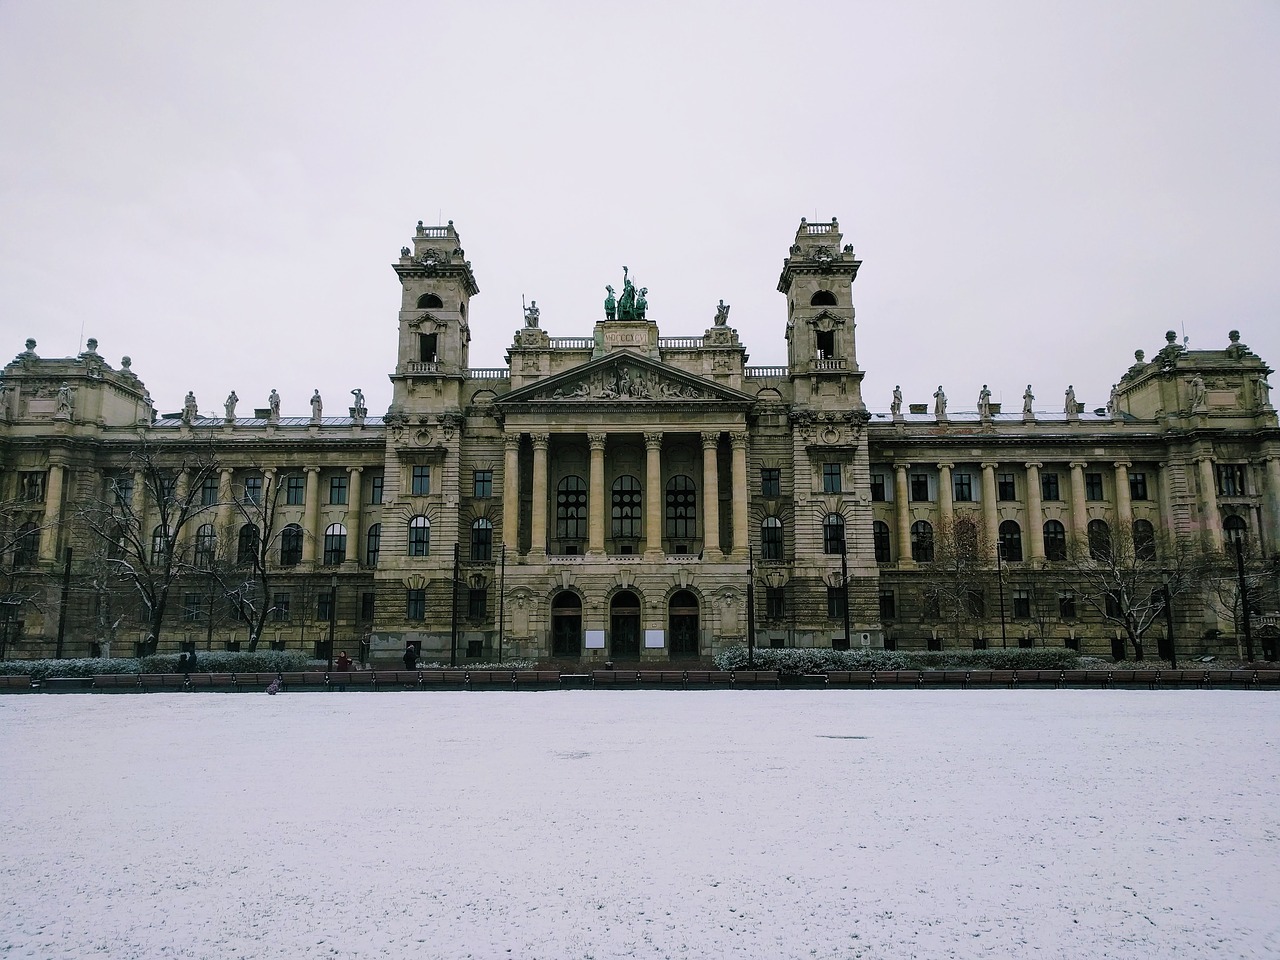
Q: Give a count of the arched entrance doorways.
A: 3